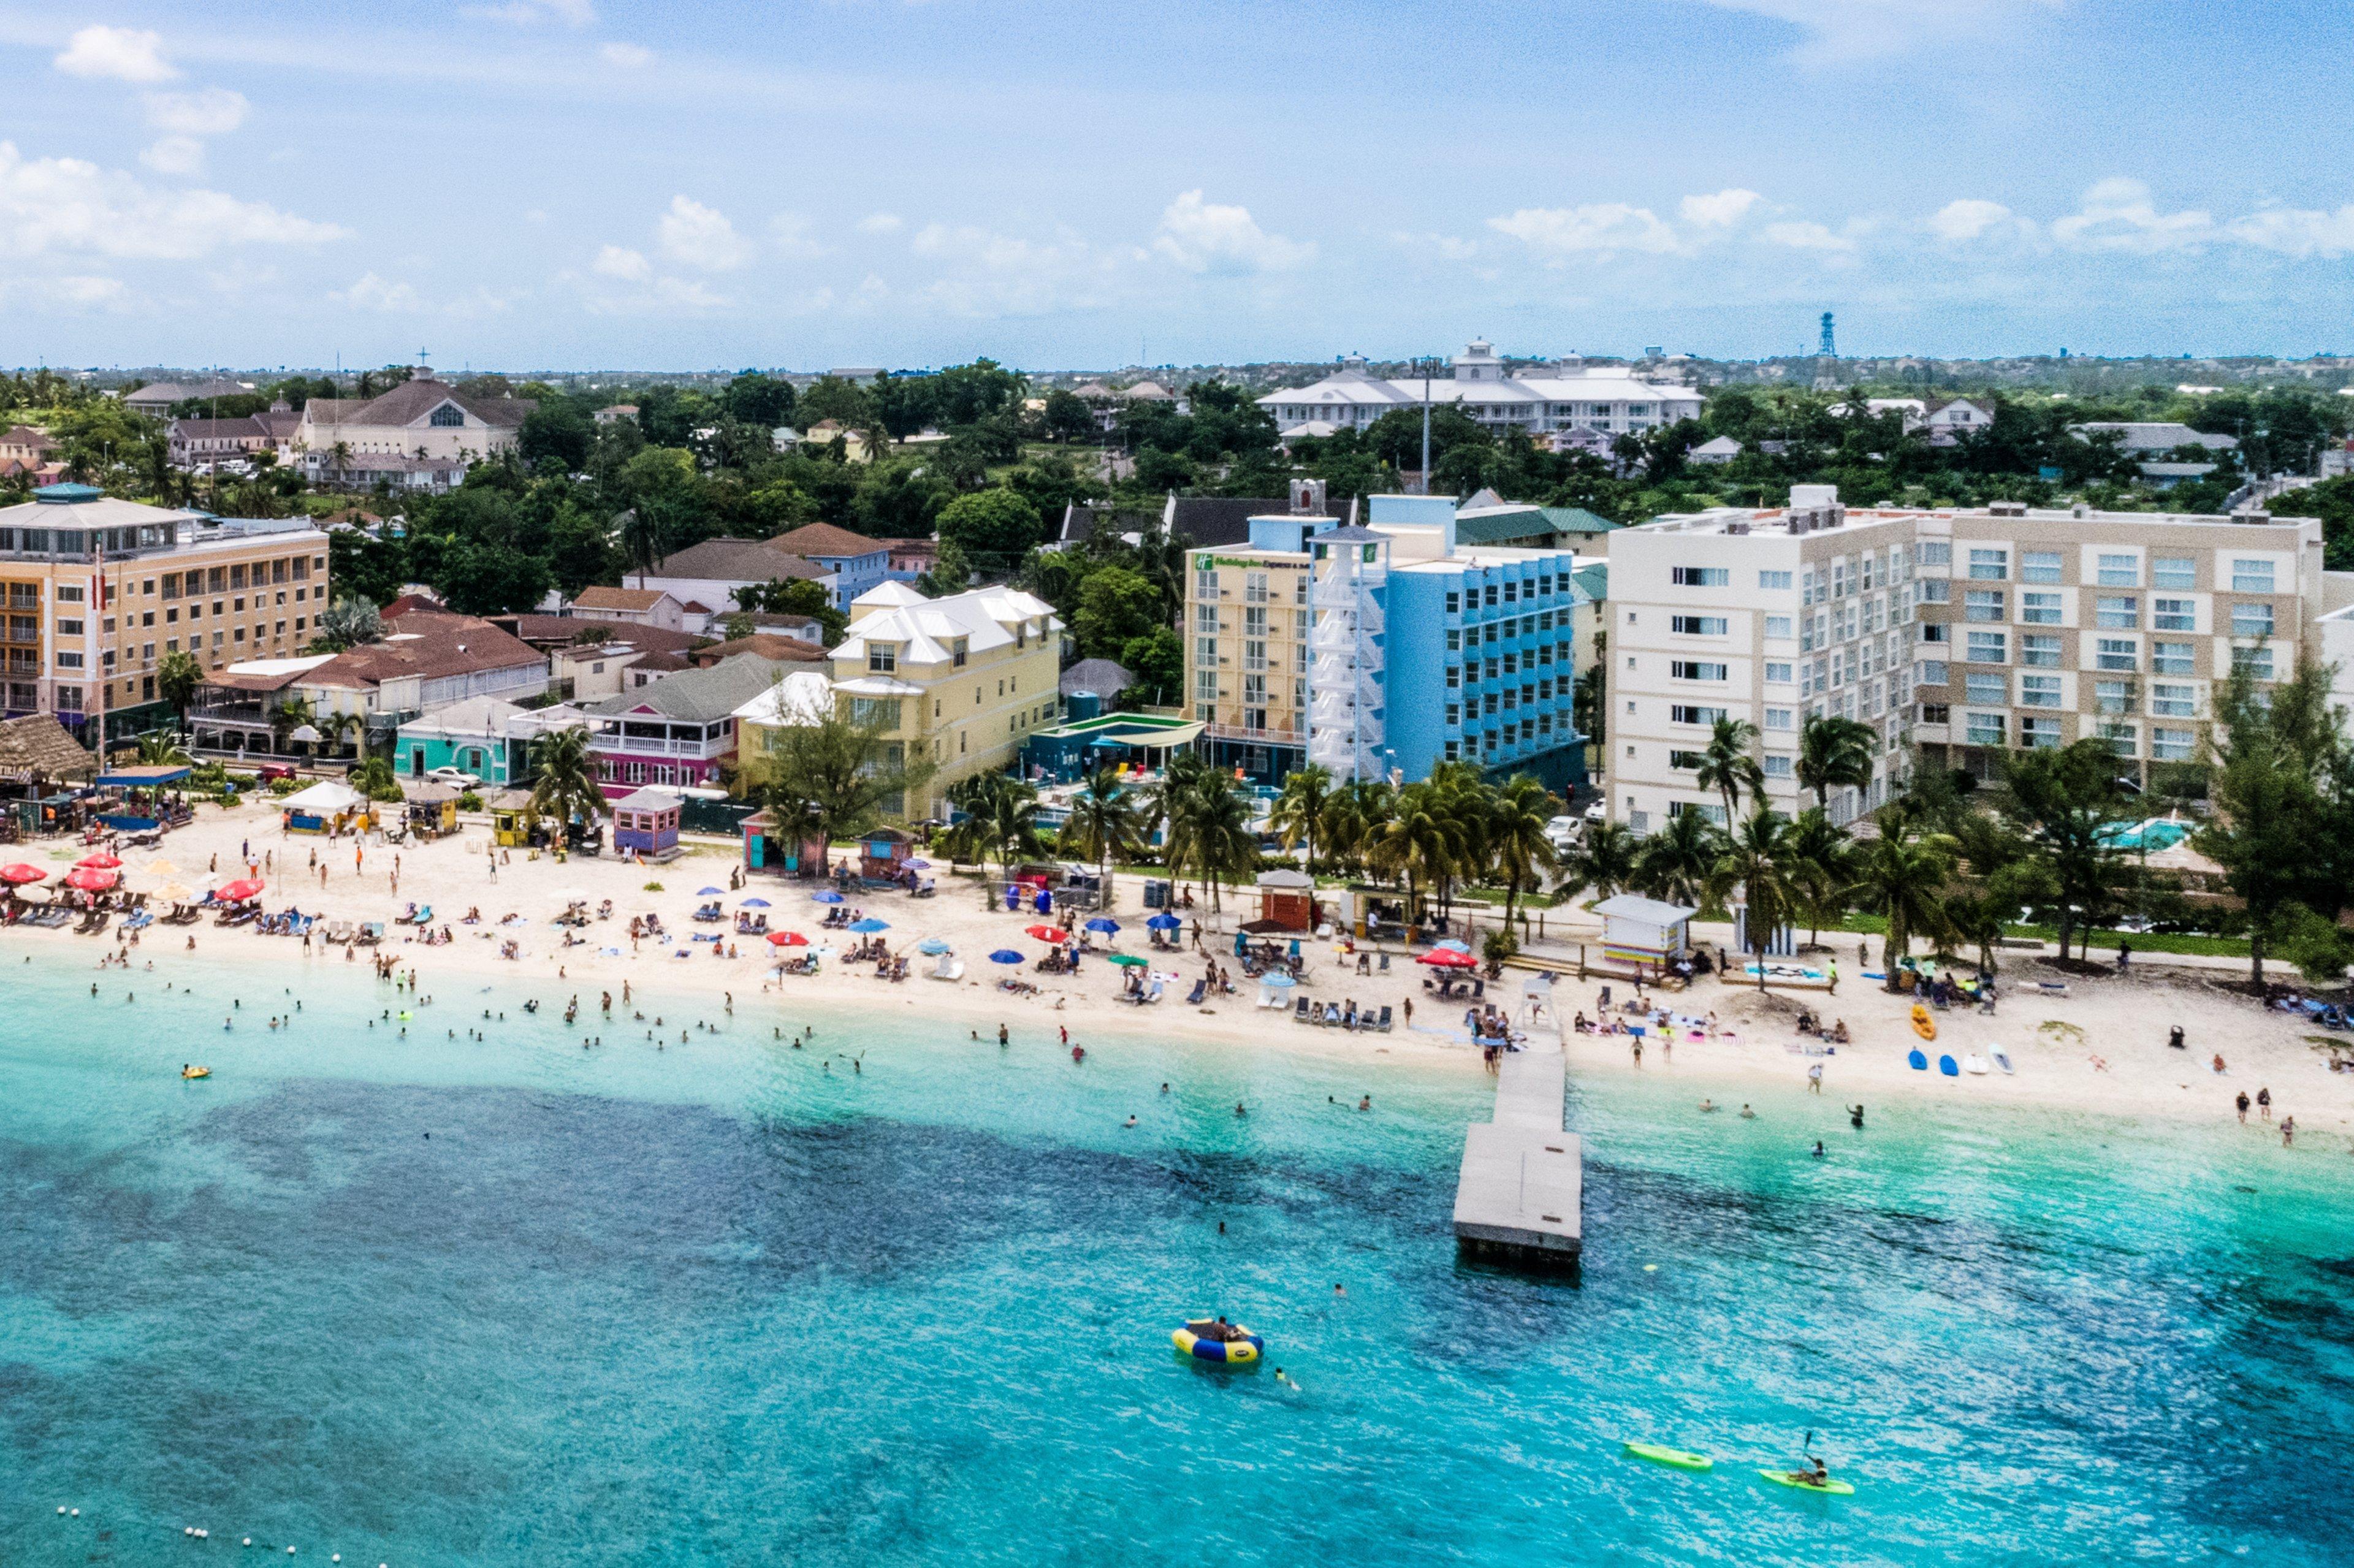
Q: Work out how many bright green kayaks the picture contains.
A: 2